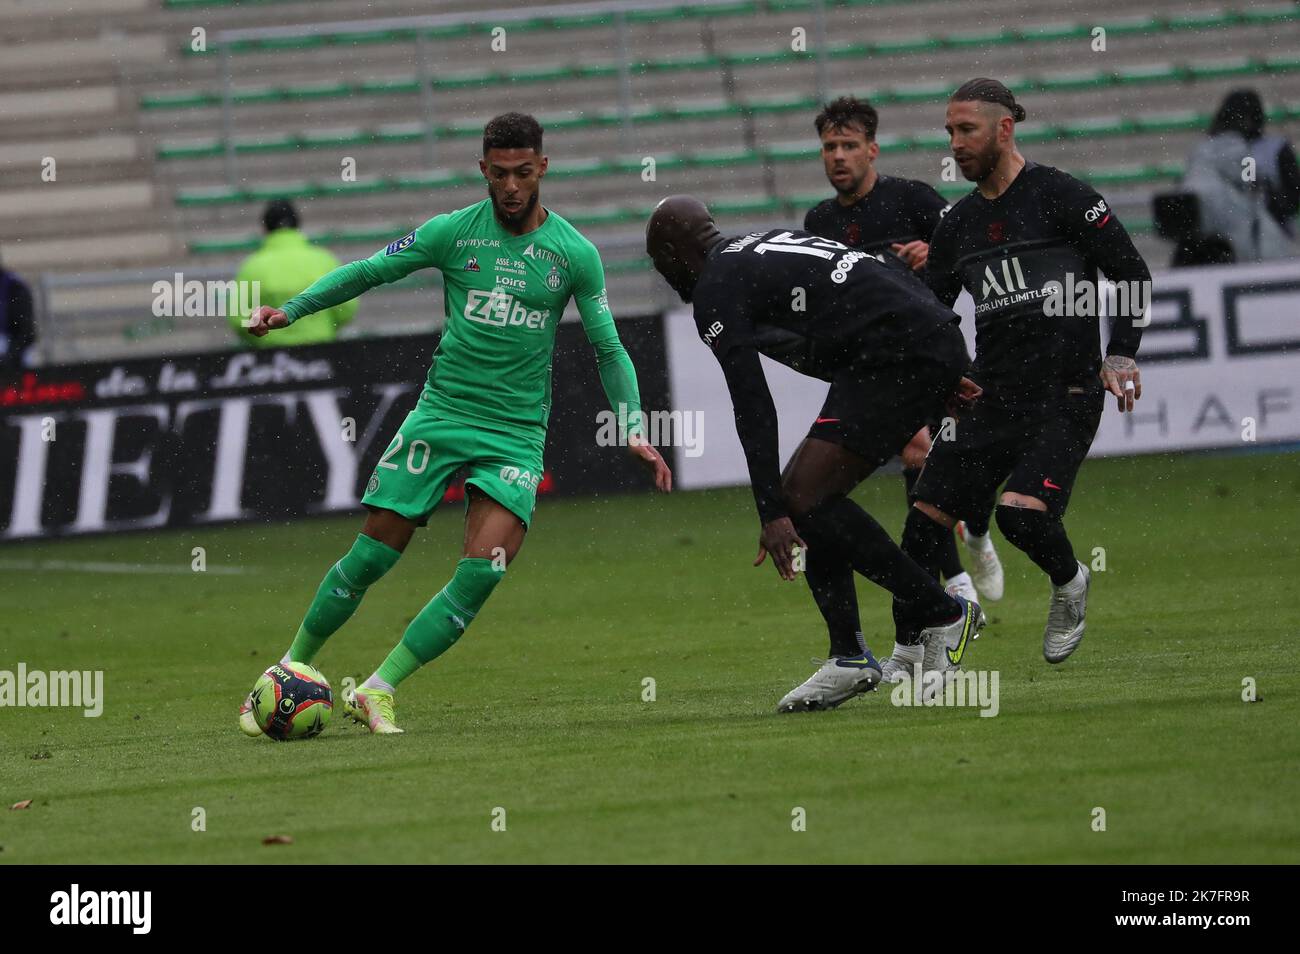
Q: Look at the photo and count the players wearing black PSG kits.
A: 3